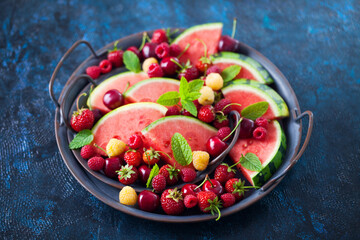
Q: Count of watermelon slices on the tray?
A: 8